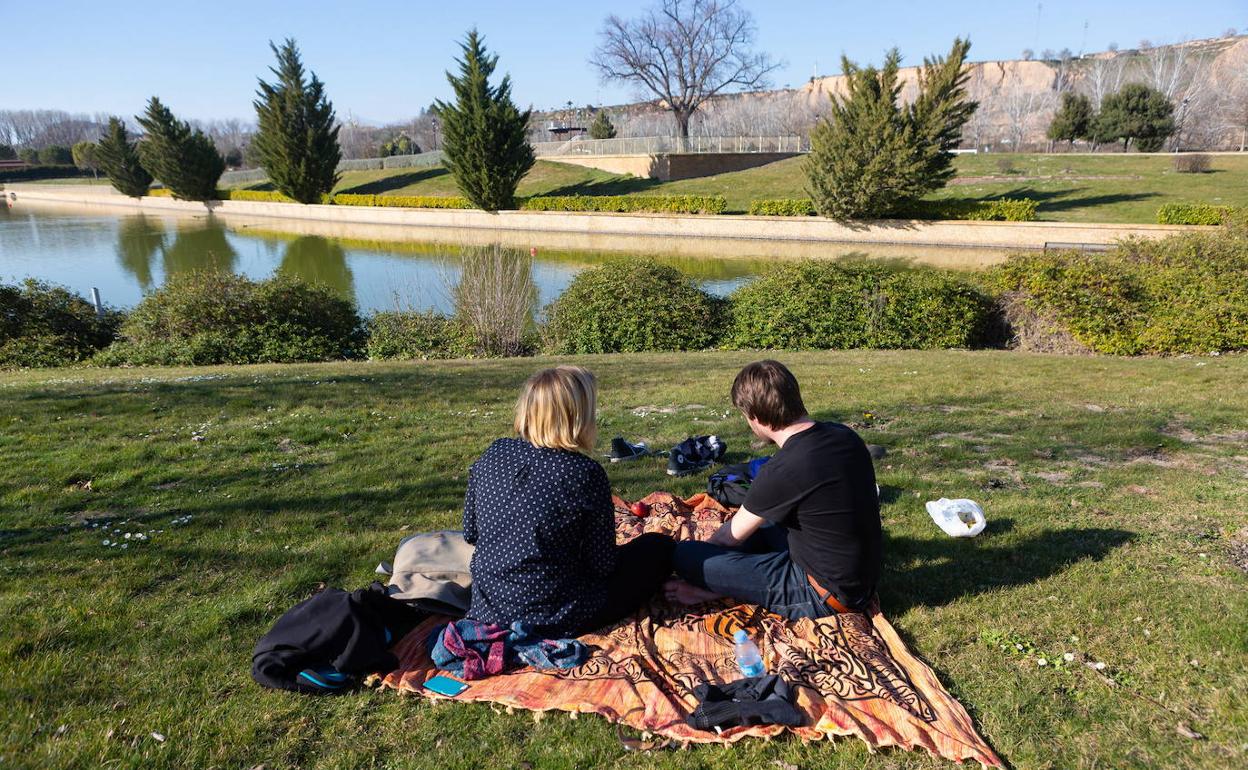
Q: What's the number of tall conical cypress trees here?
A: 5